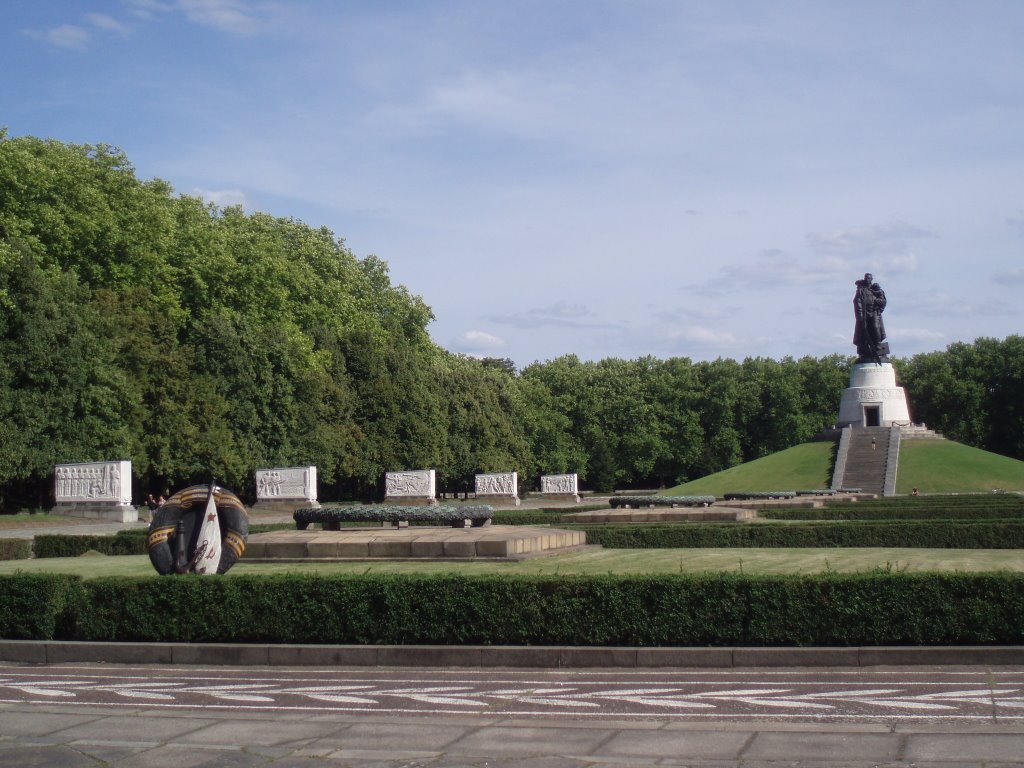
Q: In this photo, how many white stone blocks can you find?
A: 5